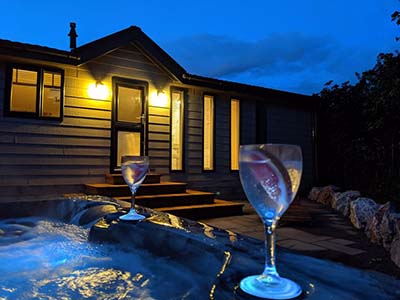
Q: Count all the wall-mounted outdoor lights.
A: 2